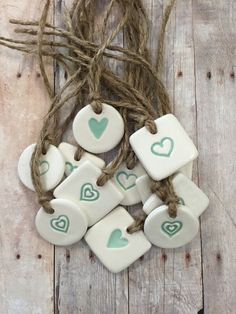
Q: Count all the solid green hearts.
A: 2